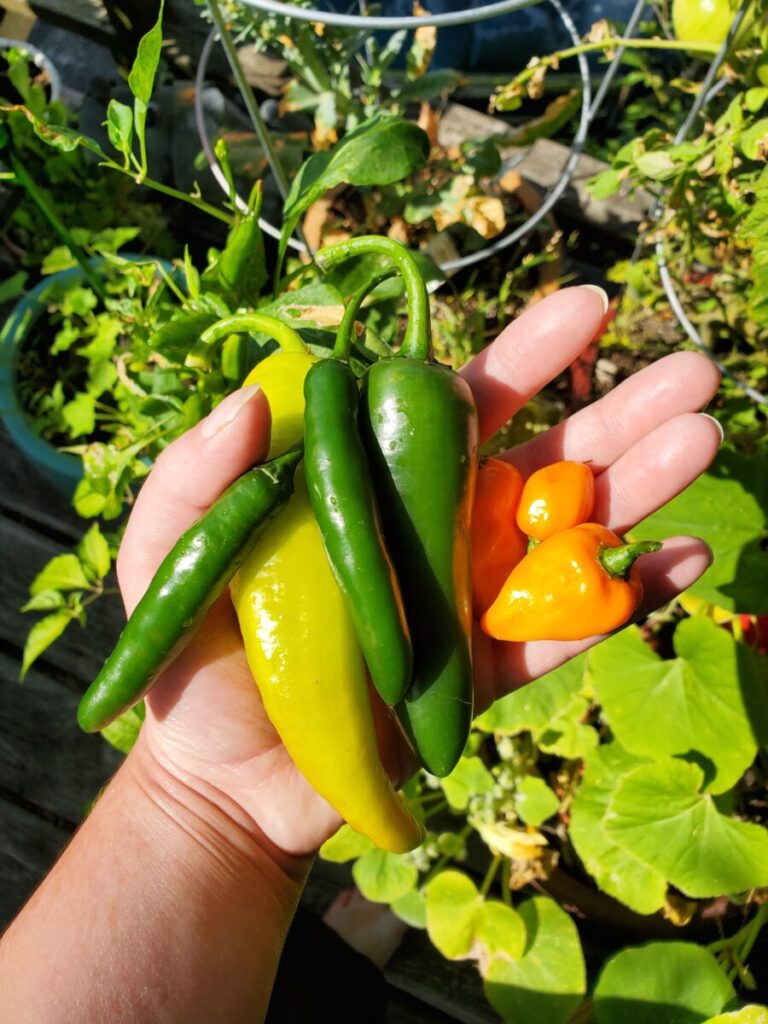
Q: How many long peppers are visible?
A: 4